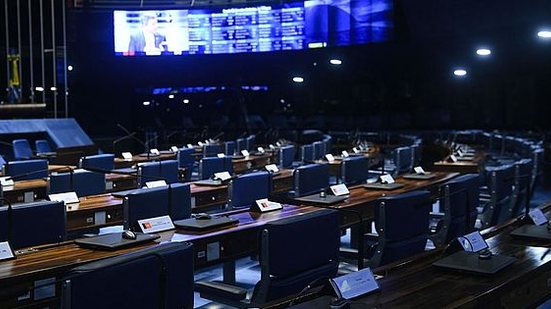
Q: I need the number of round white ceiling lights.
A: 5